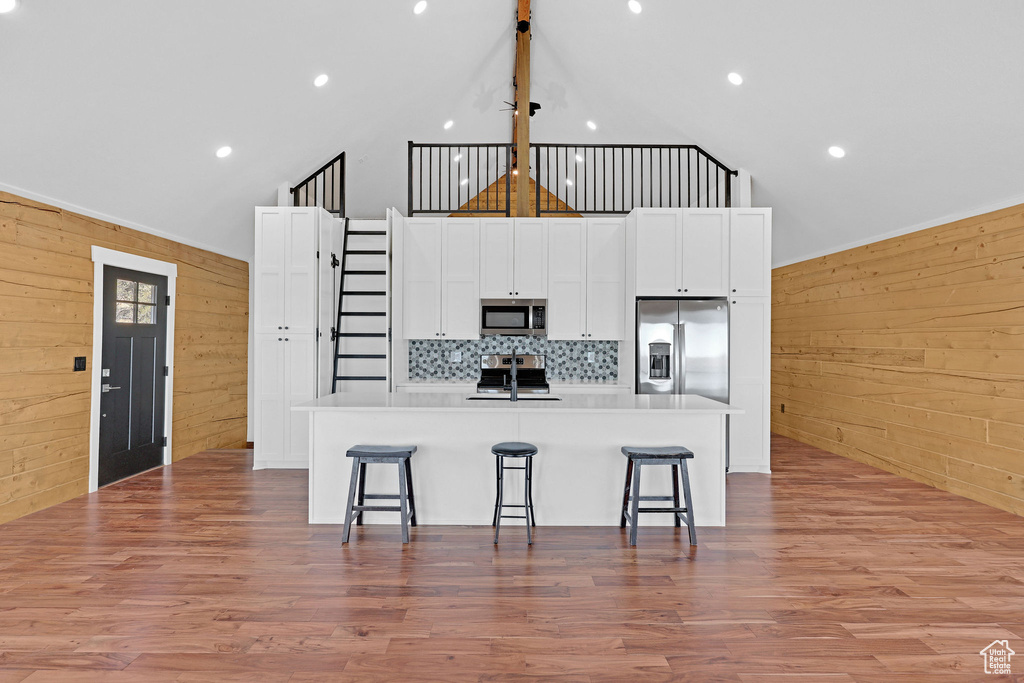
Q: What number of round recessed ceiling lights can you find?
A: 13